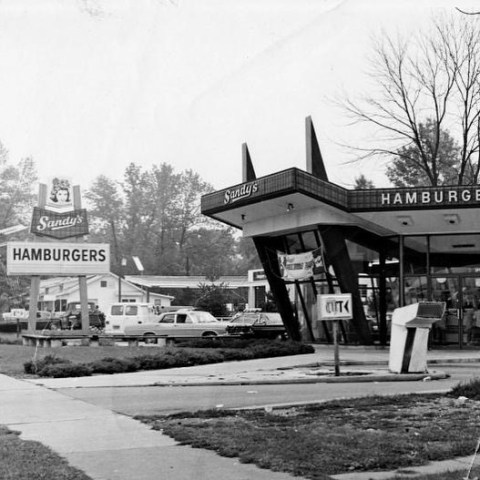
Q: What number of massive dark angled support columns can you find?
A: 2